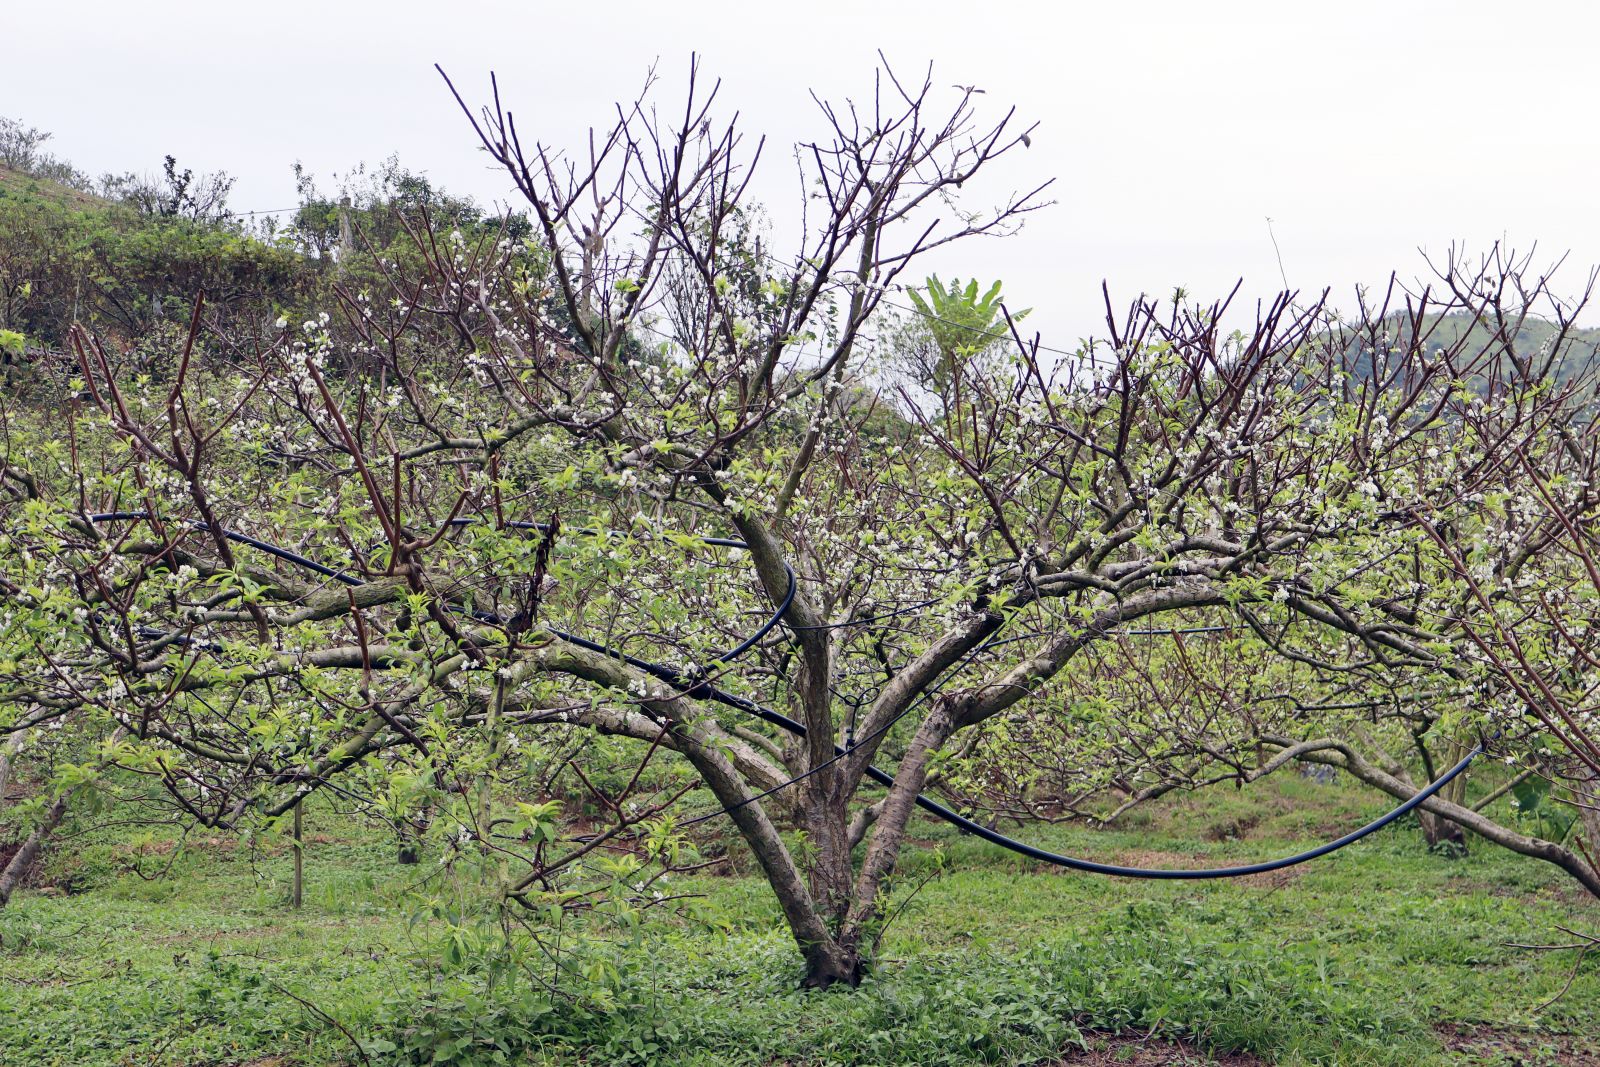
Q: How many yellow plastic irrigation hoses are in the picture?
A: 0